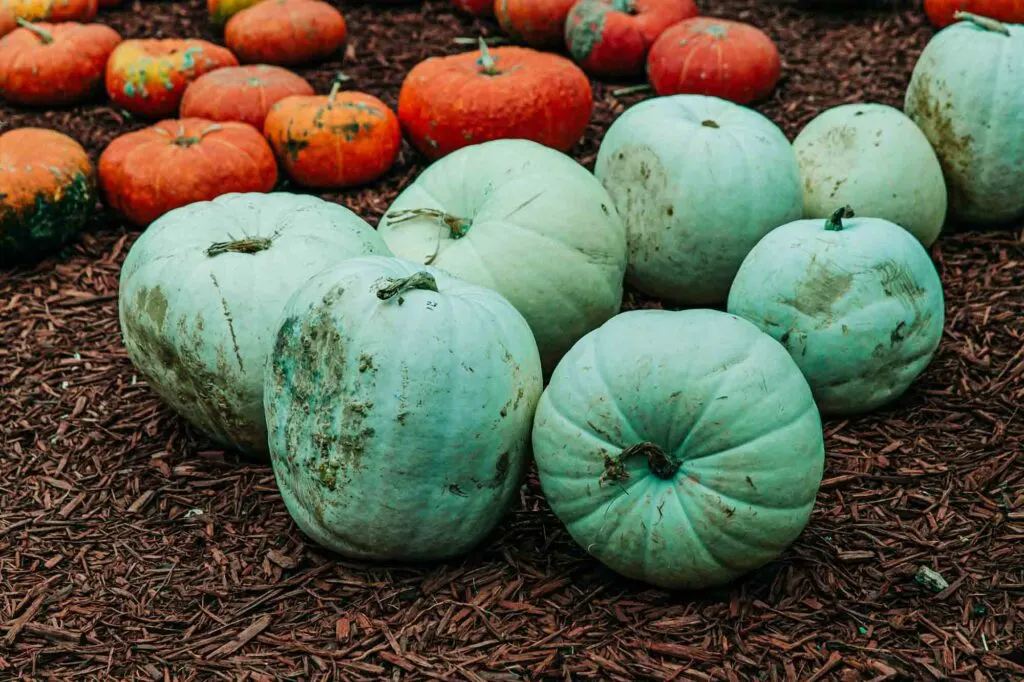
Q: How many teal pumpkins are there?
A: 8